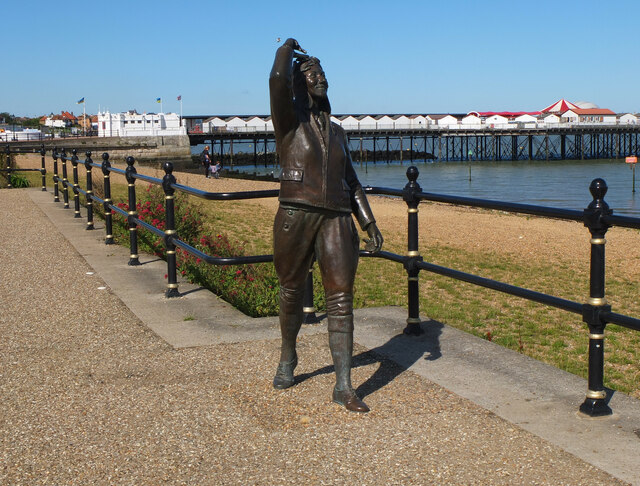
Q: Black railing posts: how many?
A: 12